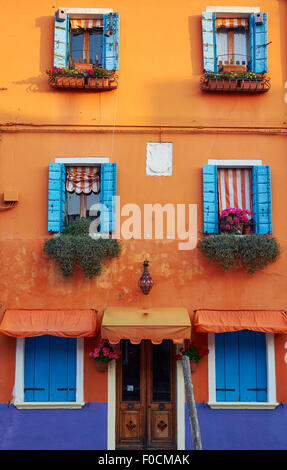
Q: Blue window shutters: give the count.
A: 12